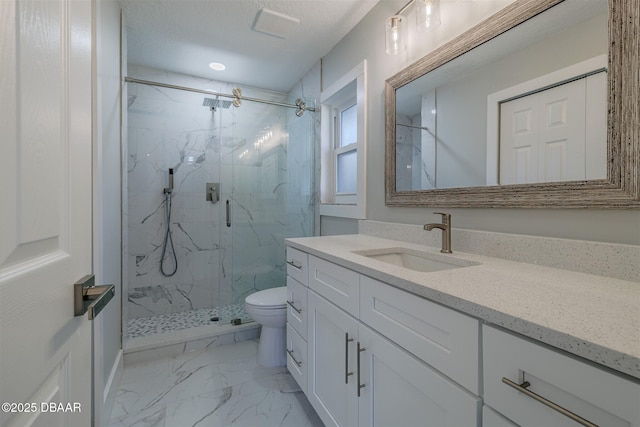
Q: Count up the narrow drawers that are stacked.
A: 3